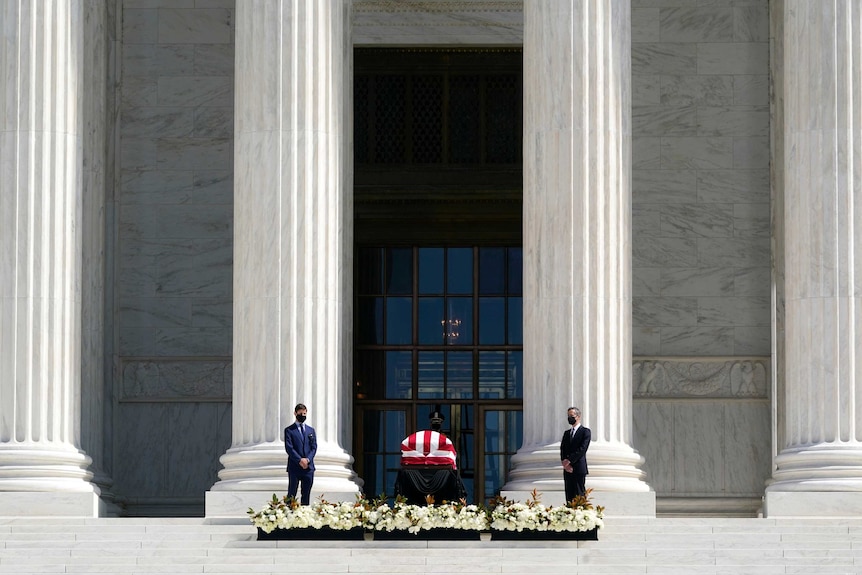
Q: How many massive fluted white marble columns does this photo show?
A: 4